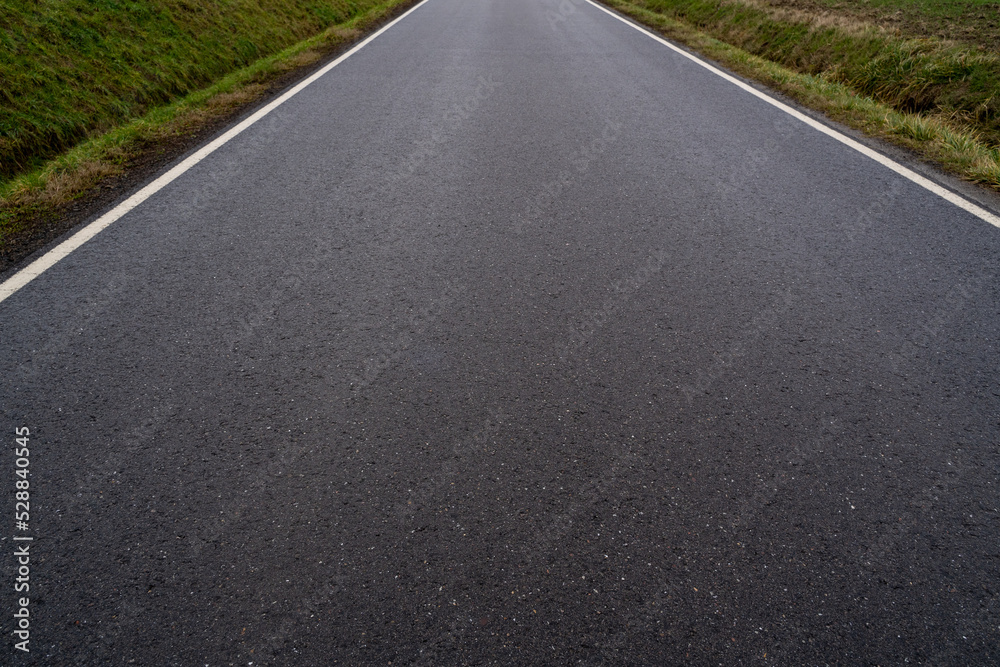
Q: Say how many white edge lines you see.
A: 2